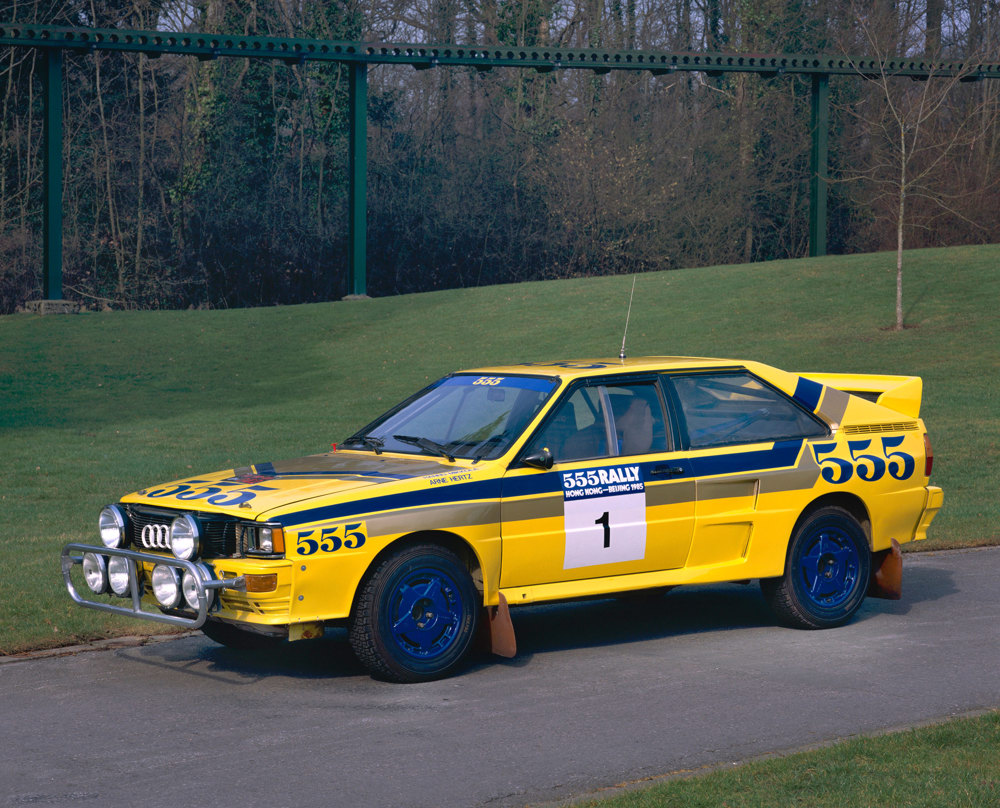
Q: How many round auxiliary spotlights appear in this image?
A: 6